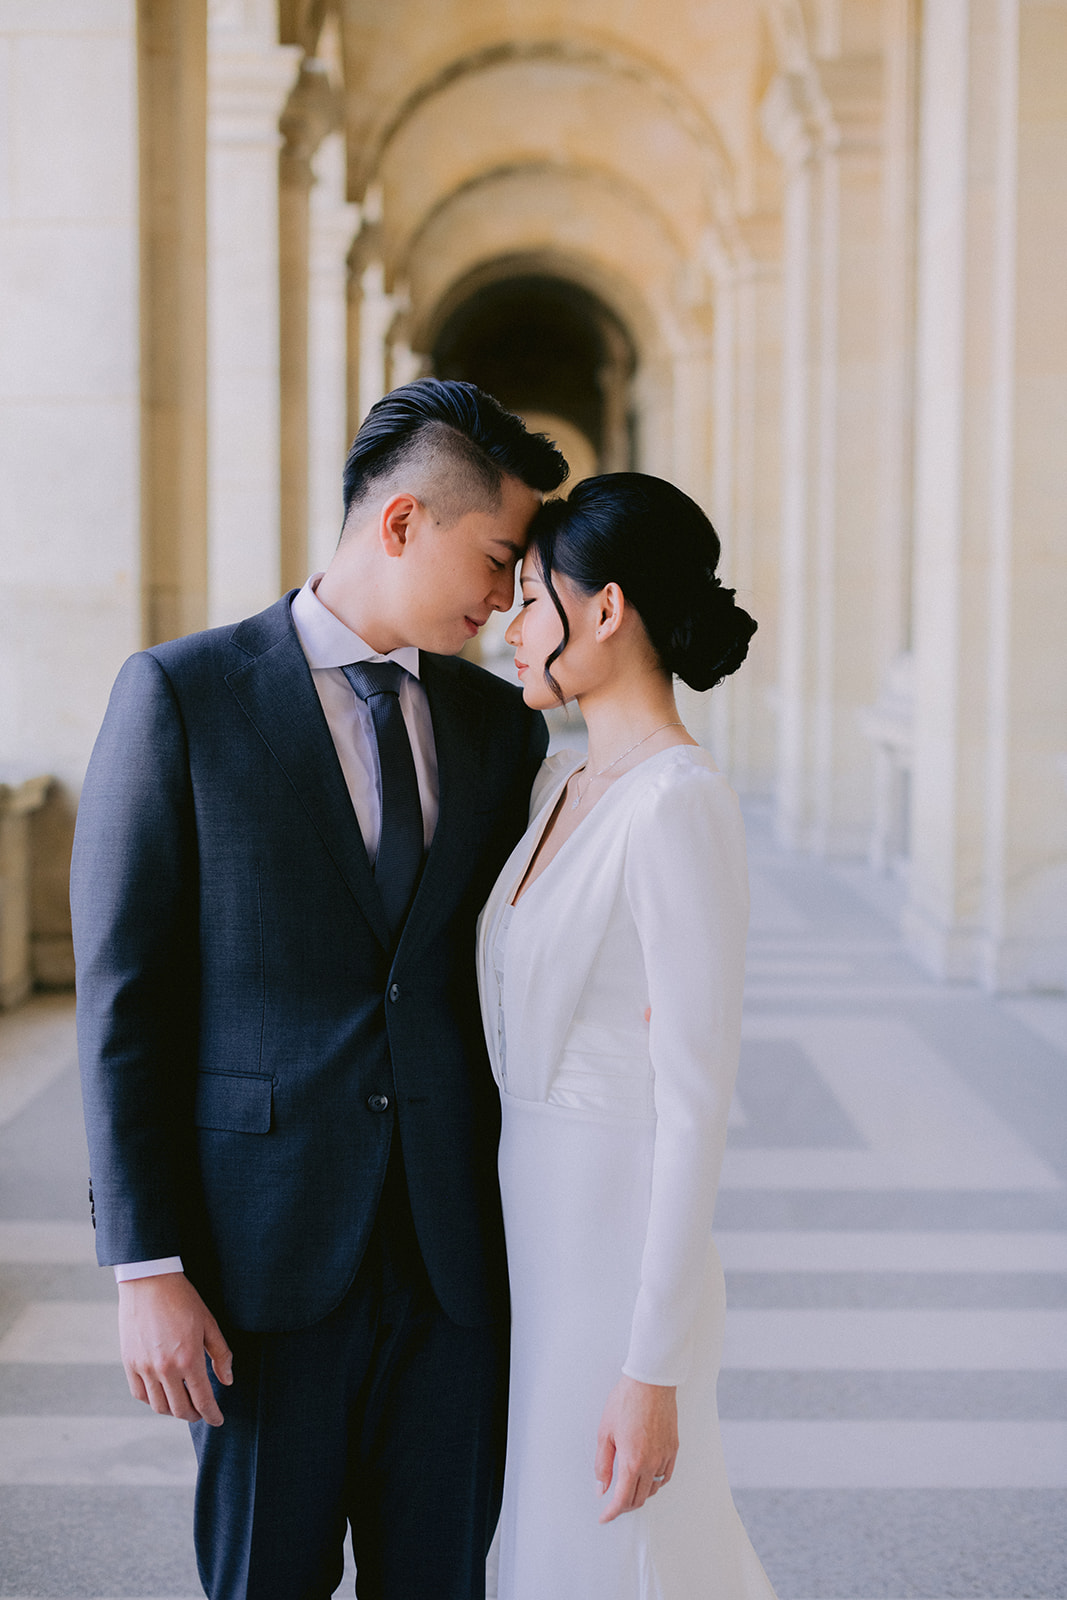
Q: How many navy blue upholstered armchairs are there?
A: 0